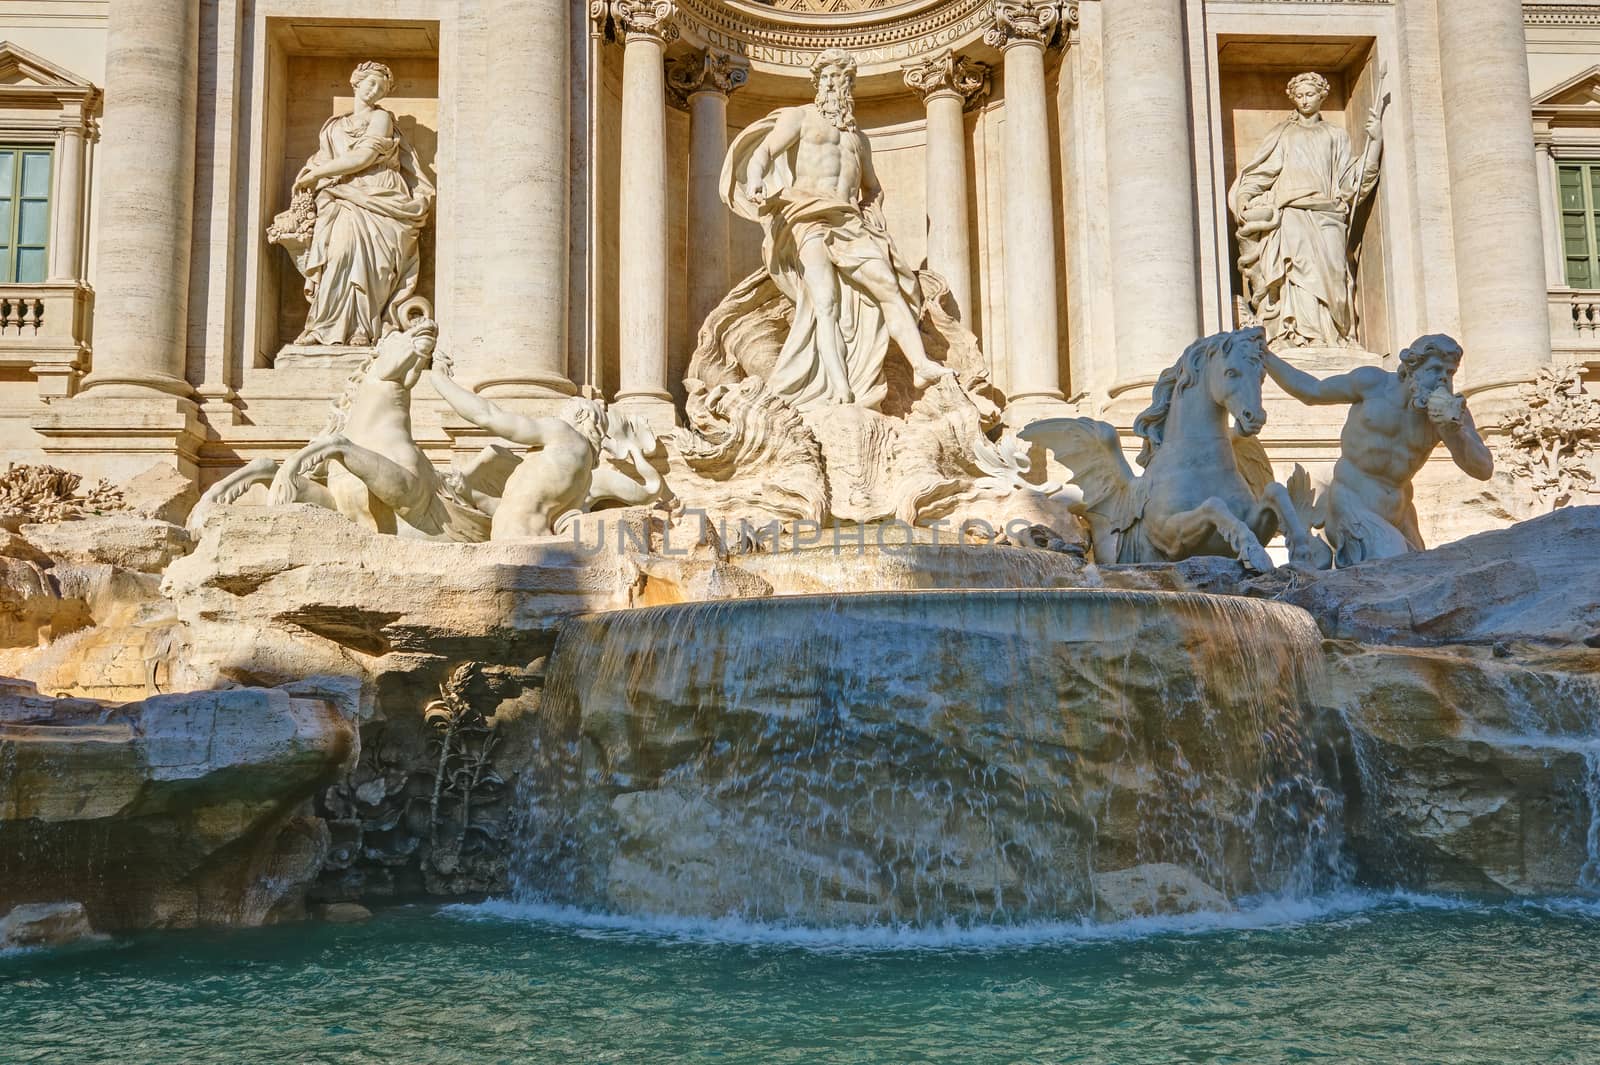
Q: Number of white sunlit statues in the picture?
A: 5